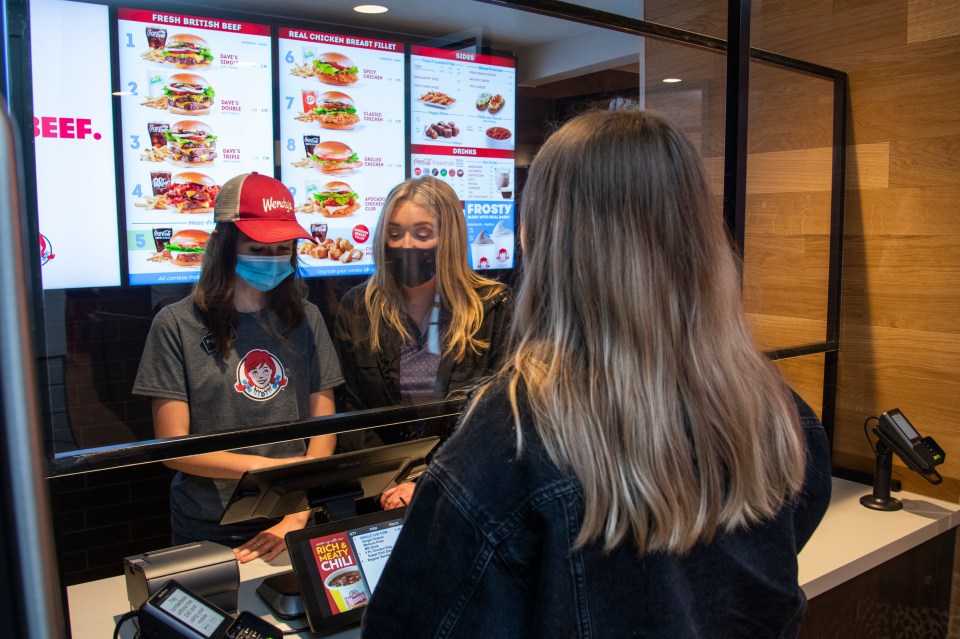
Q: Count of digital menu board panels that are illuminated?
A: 4